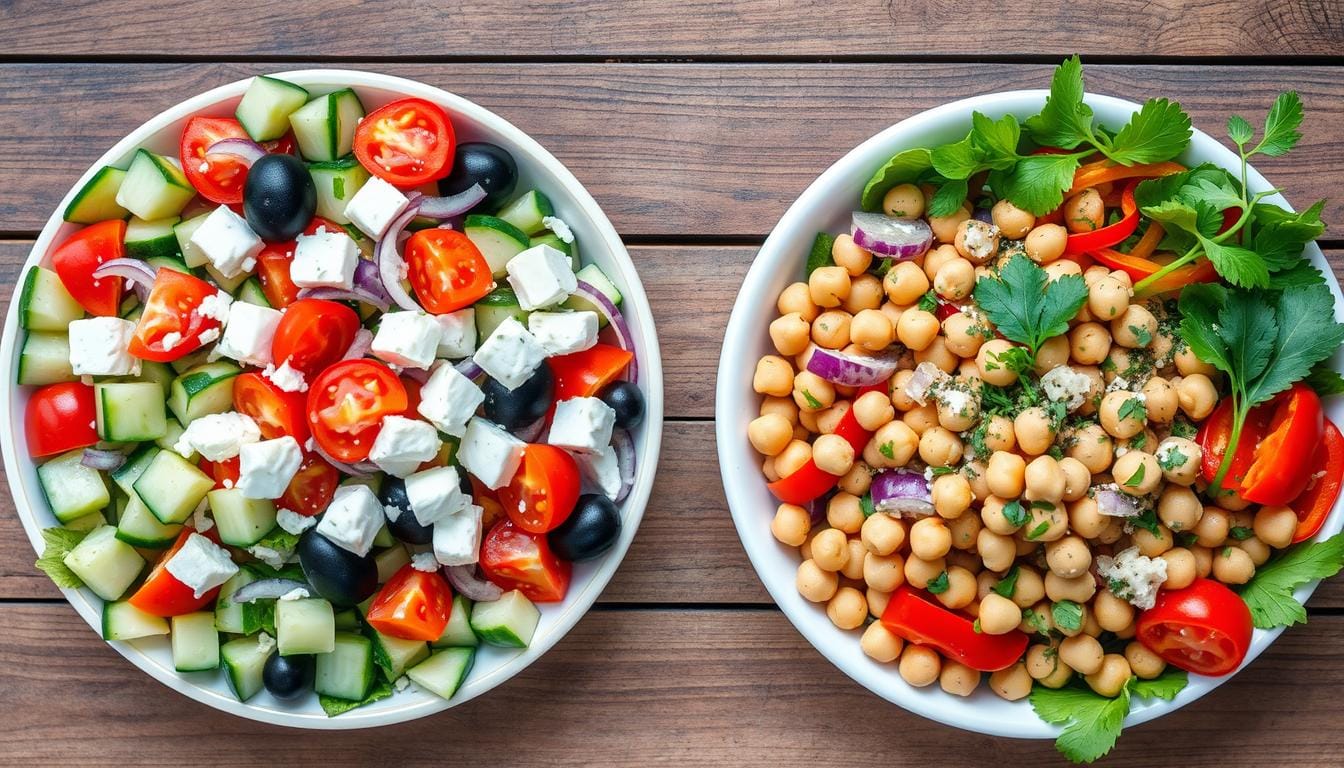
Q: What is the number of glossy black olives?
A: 8